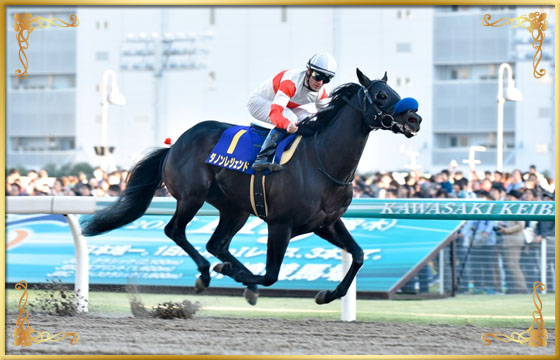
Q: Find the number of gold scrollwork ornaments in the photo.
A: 4